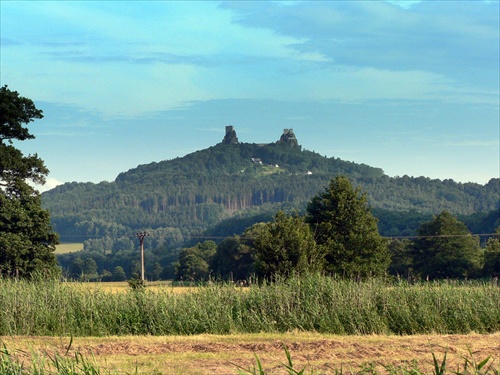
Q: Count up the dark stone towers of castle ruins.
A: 2